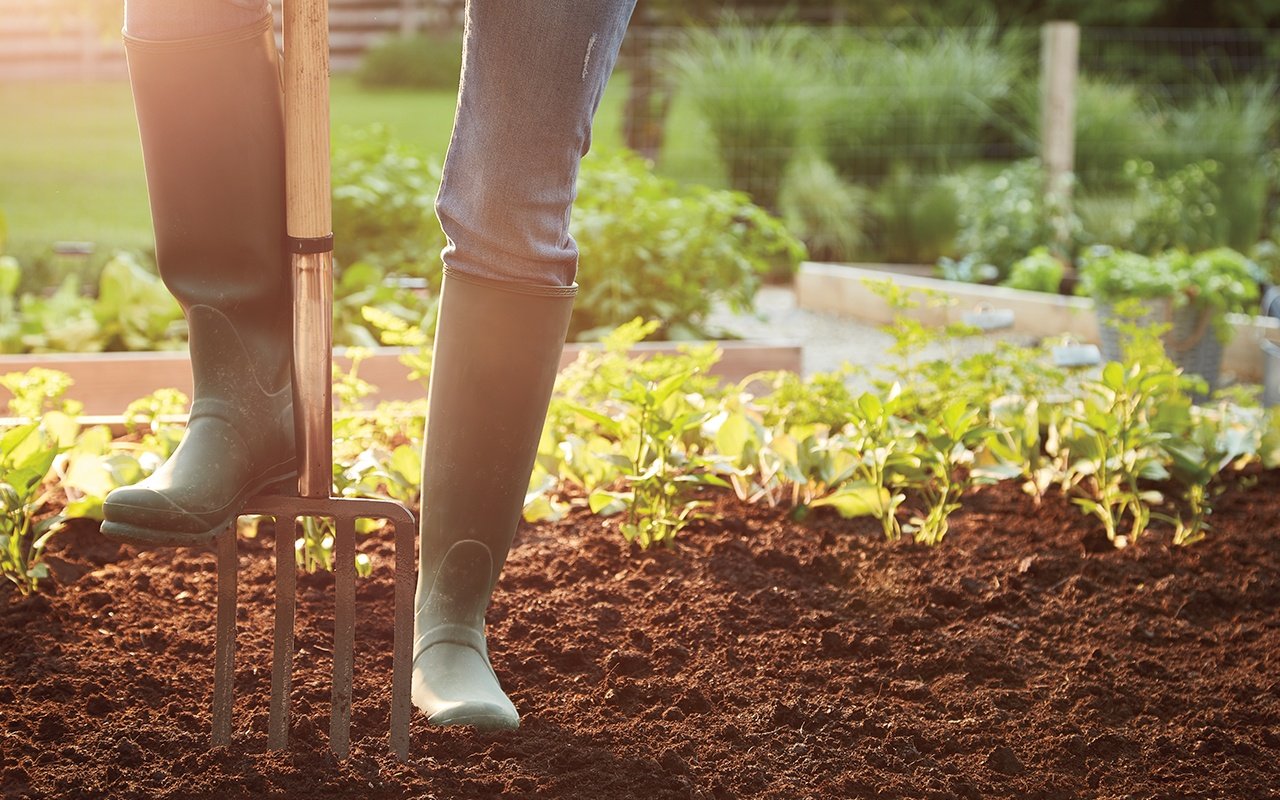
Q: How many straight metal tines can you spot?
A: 4